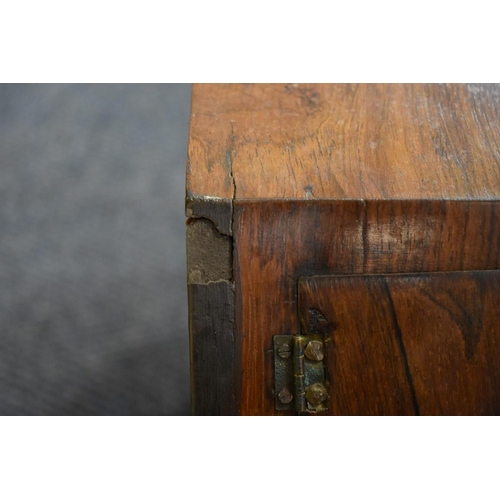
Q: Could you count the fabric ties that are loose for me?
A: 0